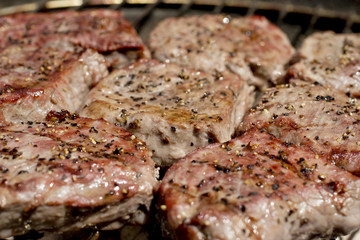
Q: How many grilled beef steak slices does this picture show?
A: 8